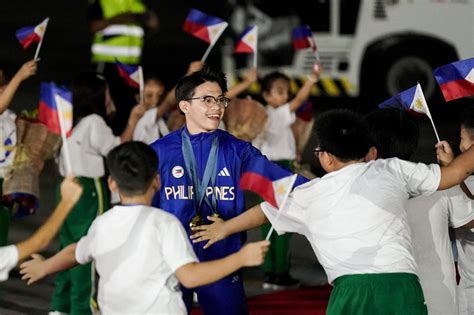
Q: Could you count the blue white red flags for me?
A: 9